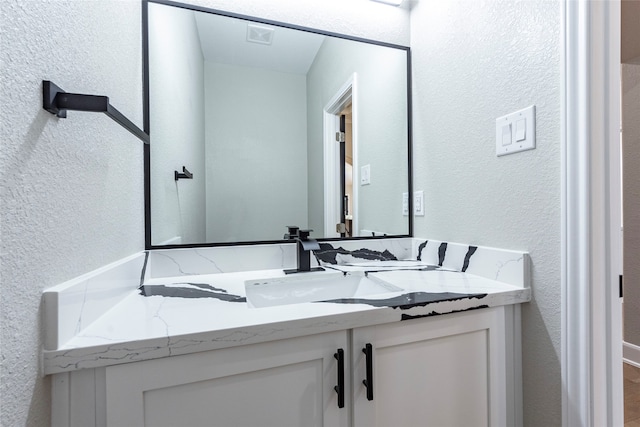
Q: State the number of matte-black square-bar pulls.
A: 2